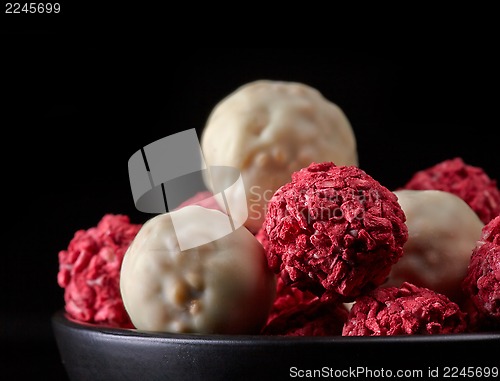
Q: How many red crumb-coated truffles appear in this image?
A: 7